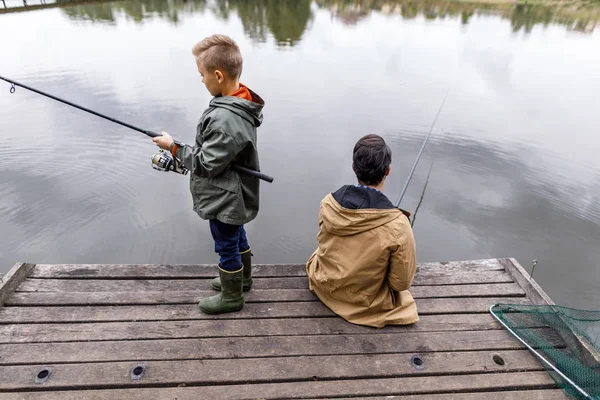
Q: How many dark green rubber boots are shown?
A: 2